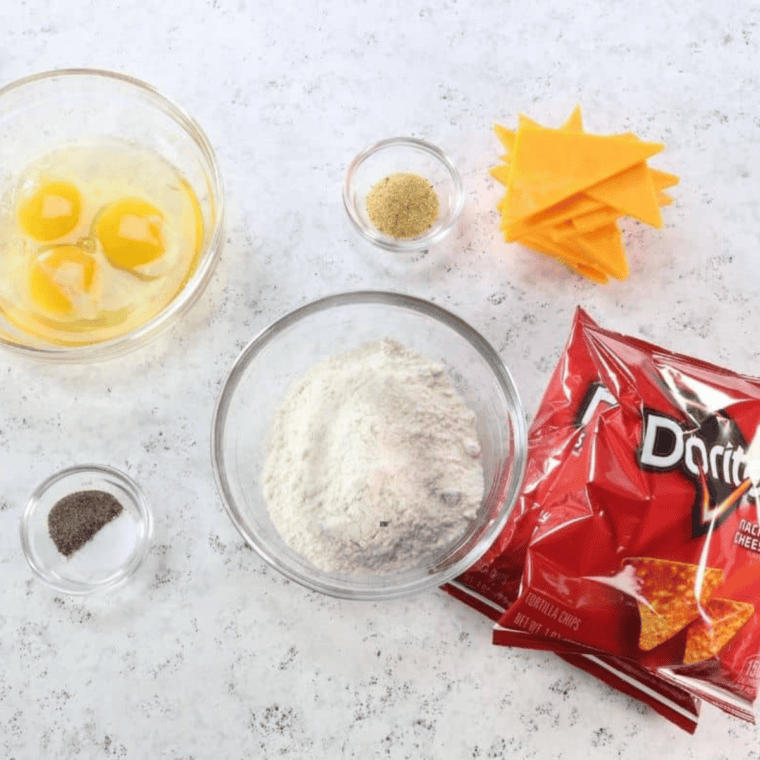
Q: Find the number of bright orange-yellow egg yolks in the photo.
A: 3